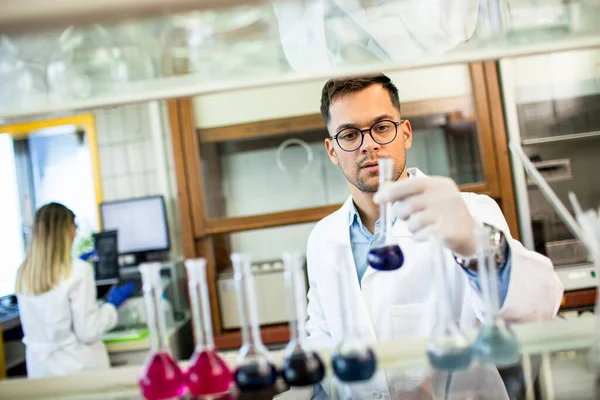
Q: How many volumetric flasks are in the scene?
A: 8